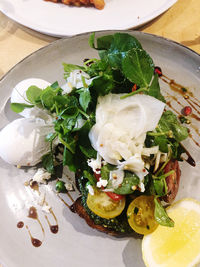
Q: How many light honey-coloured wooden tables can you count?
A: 1